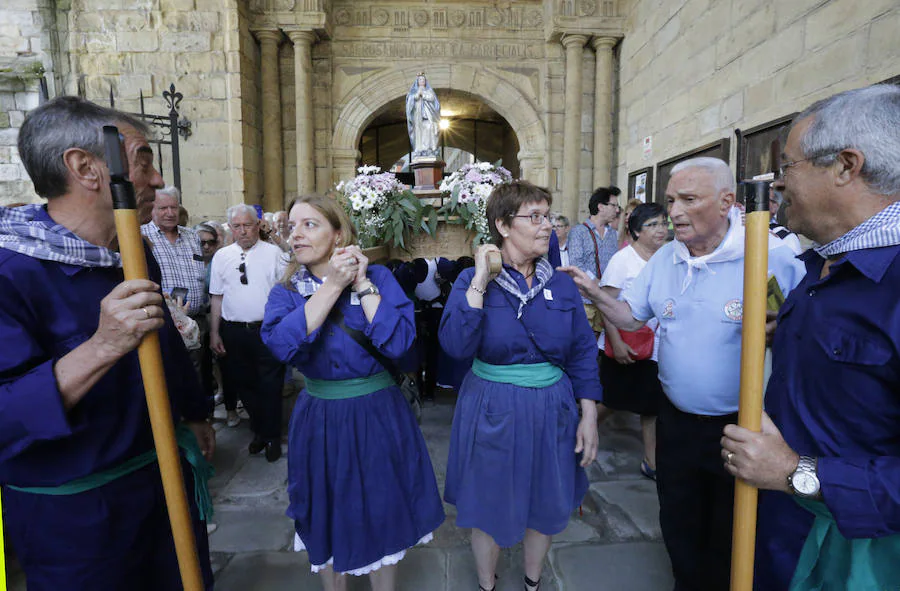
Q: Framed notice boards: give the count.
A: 3